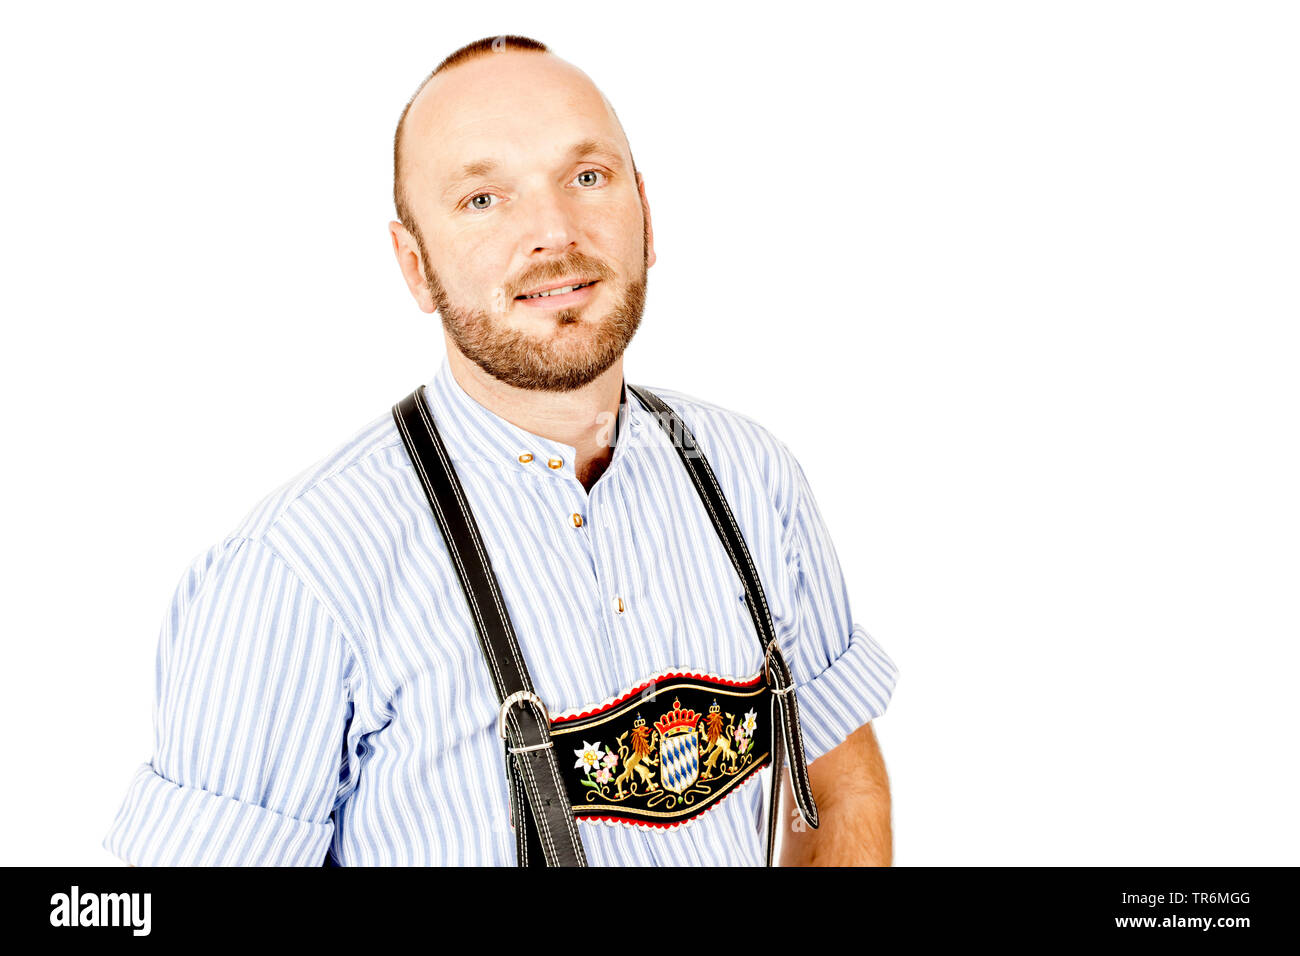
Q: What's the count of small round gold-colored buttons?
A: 4